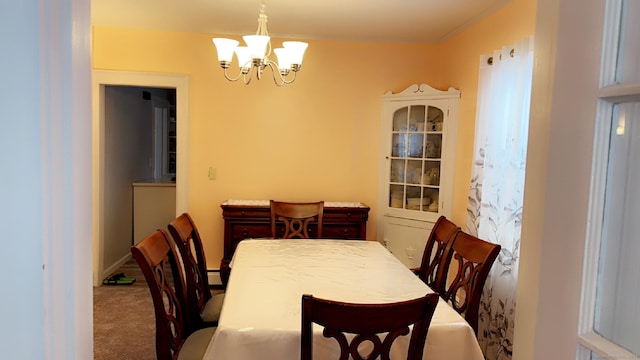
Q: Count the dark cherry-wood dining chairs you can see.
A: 6